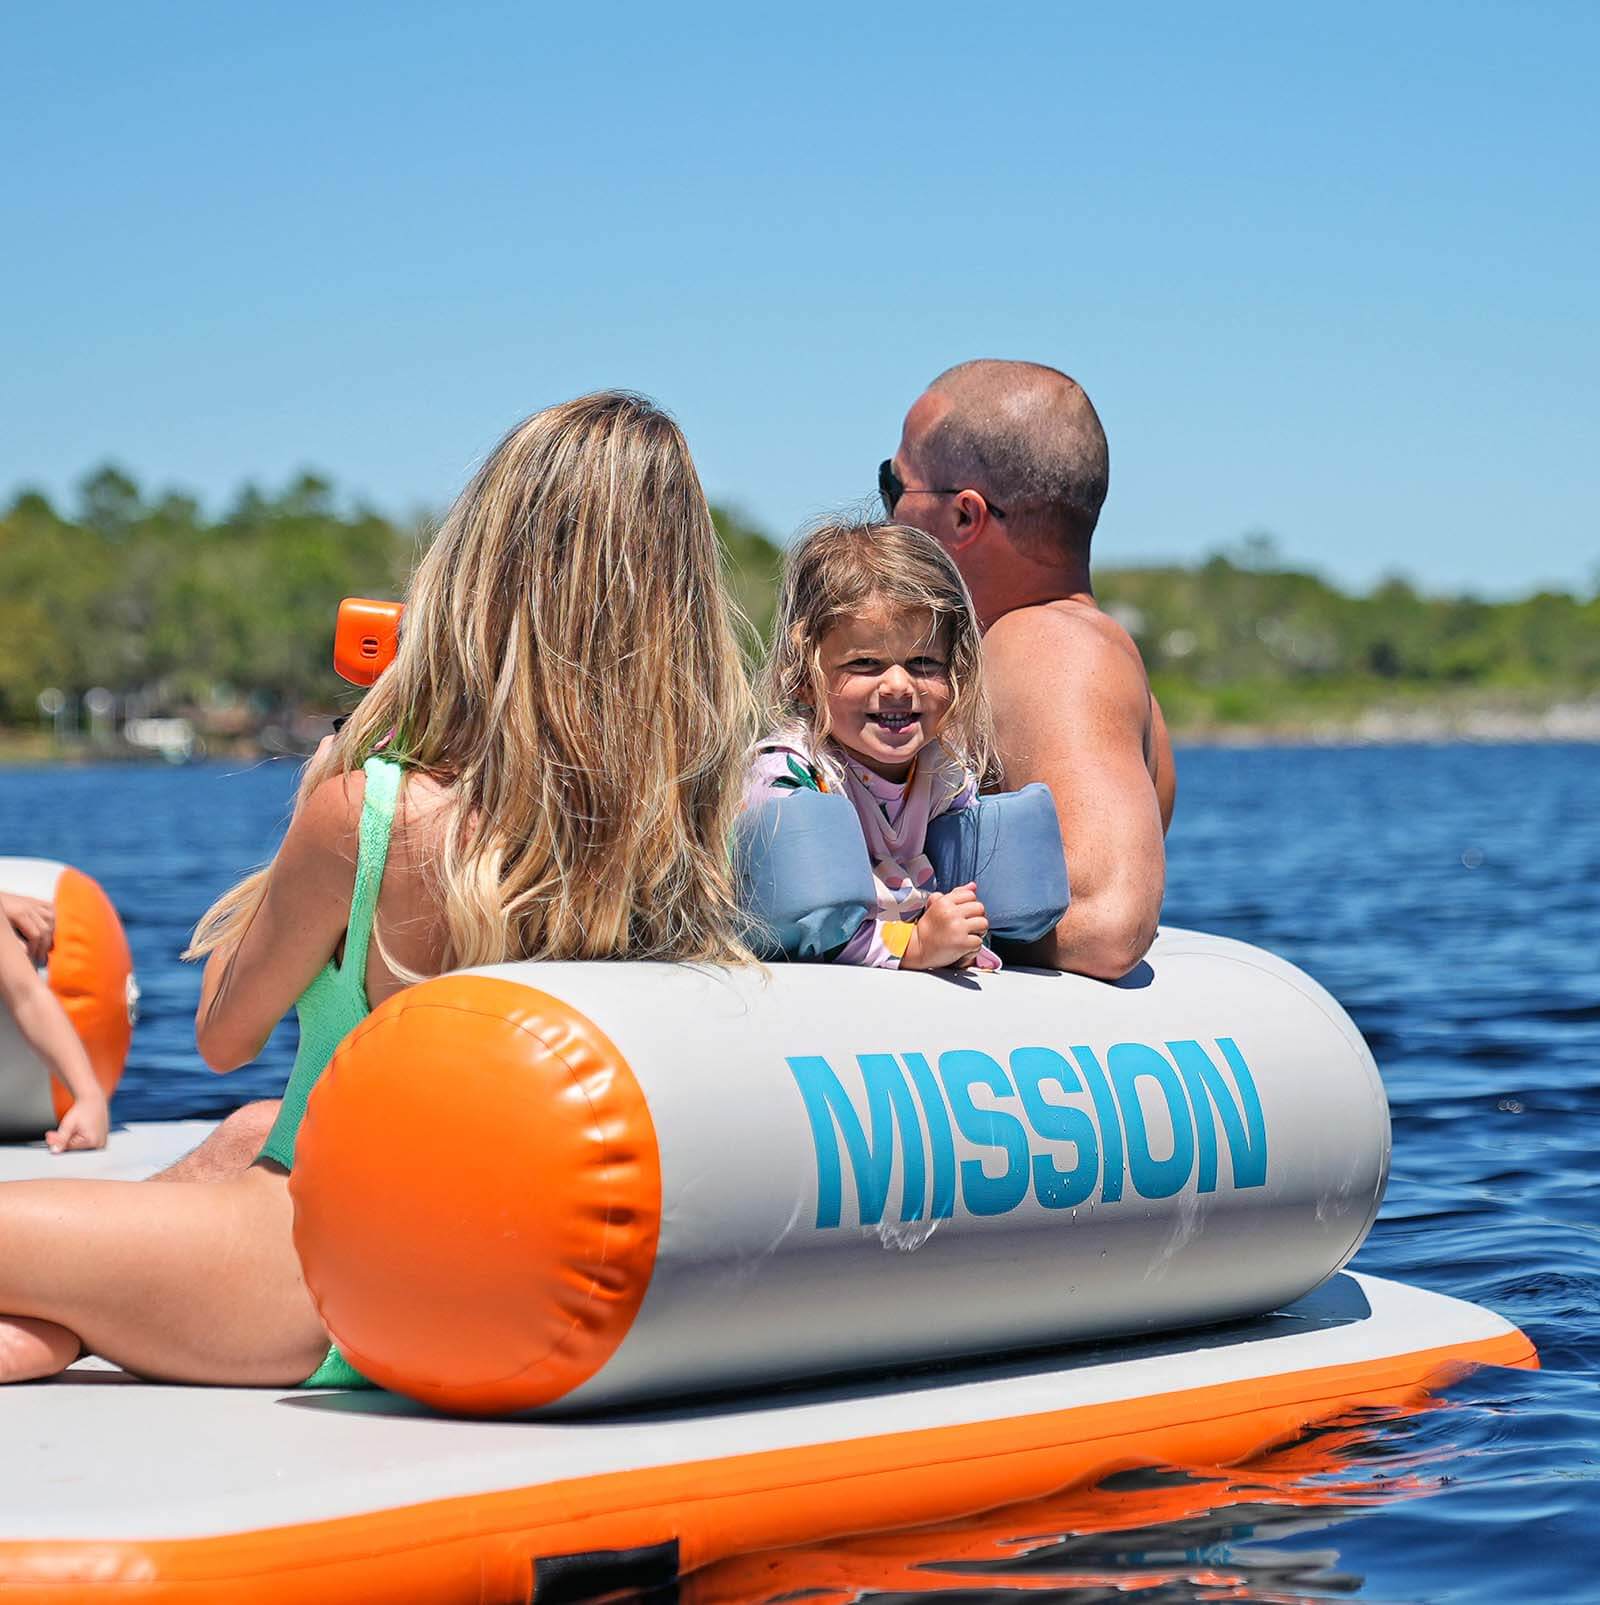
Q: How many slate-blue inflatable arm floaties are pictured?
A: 2